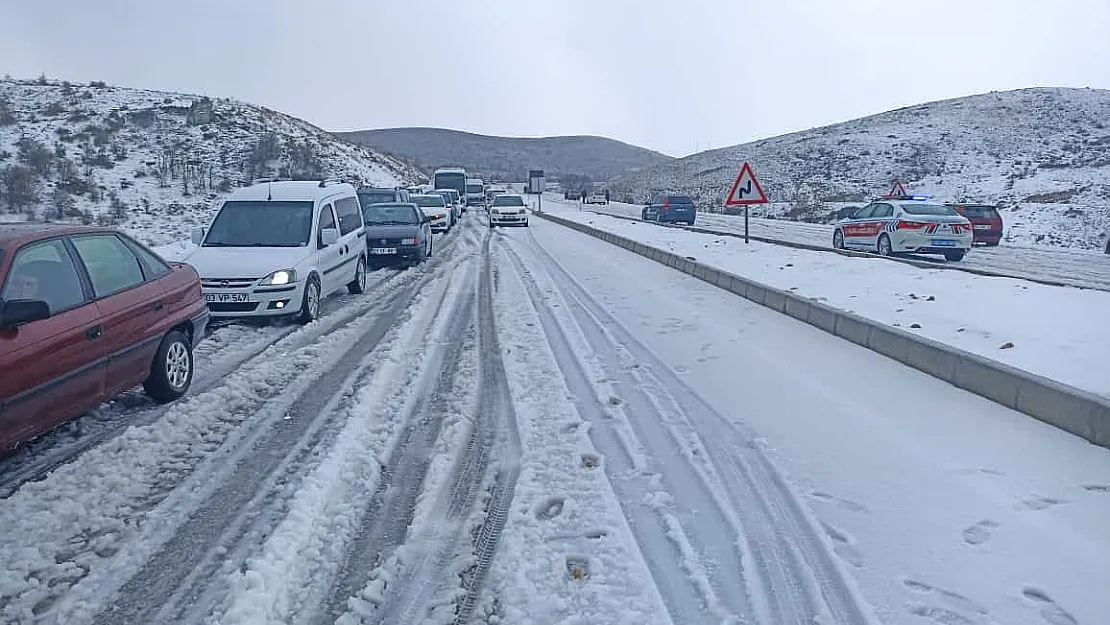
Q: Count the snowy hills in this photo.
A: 3